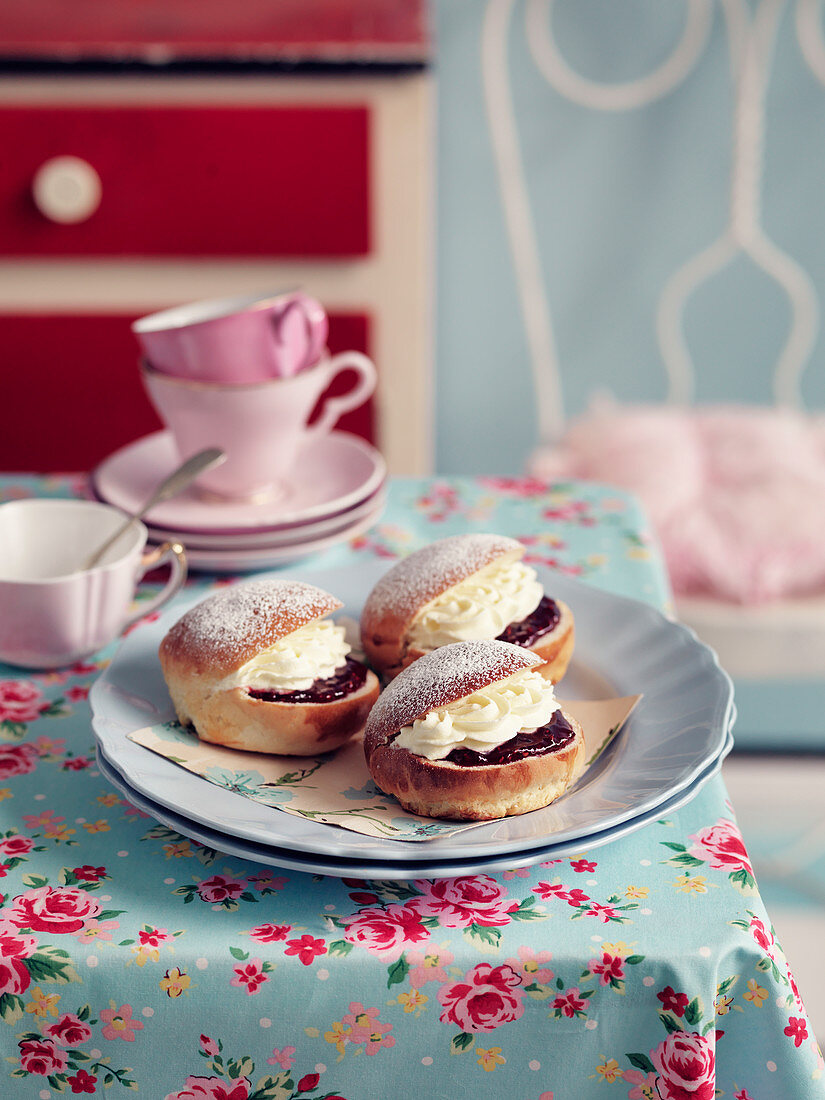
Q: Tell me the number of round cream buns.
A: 3